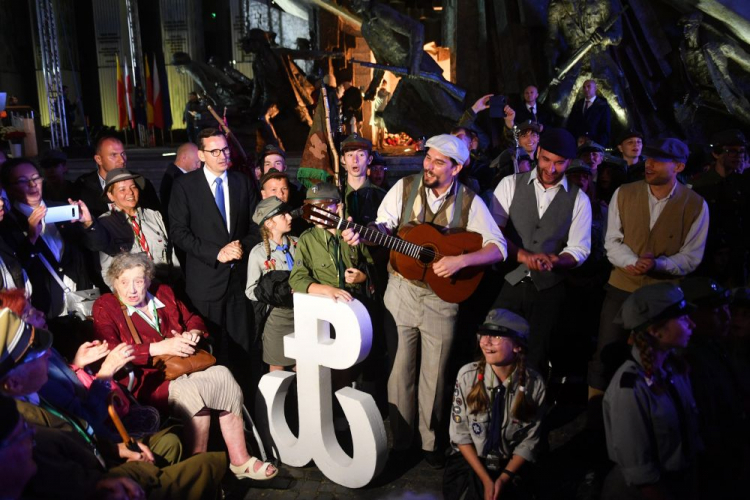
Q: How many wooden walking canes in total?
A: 1